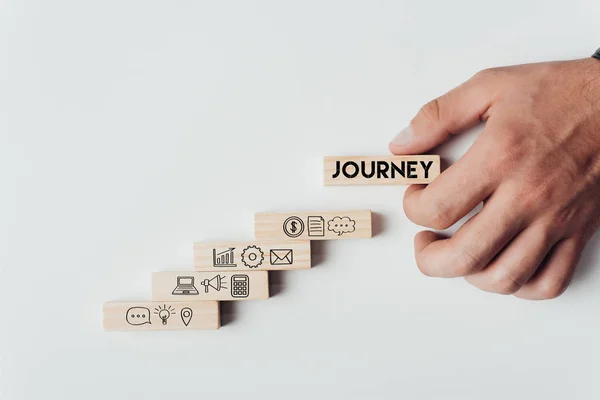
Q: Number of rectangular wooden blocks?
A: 5